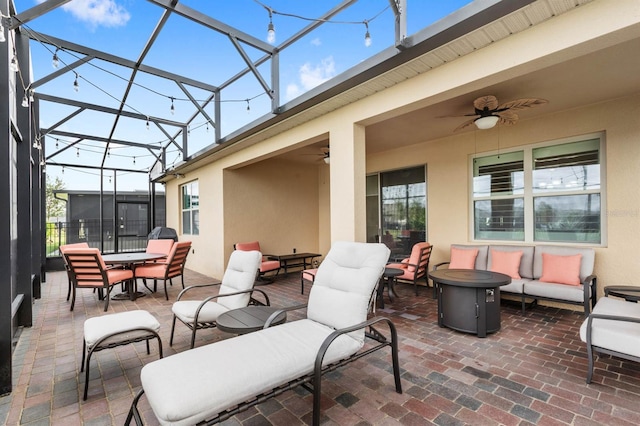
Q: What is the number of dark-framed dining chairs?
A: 4